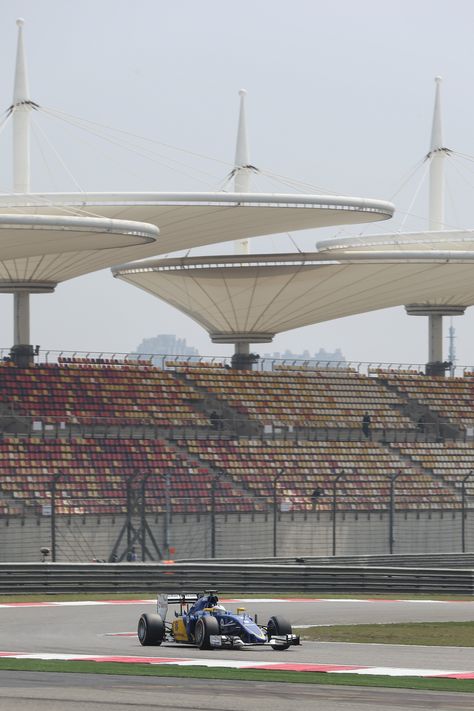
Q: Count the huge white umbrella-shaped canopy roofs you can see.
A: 4